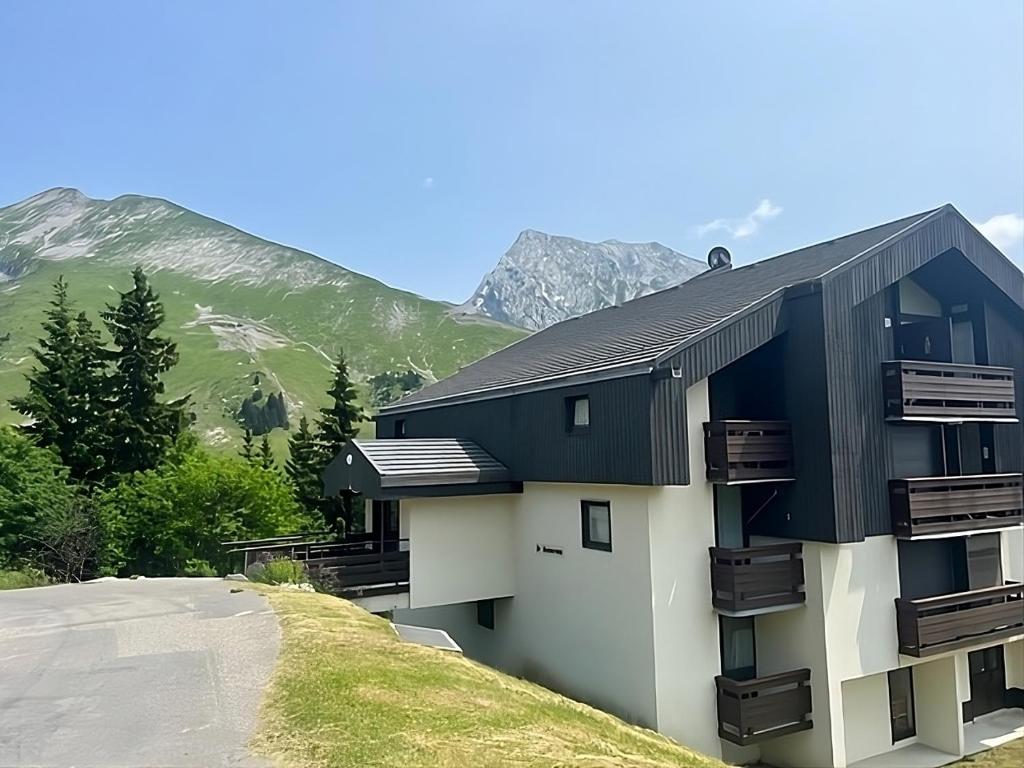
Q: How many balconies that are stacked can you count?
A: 6